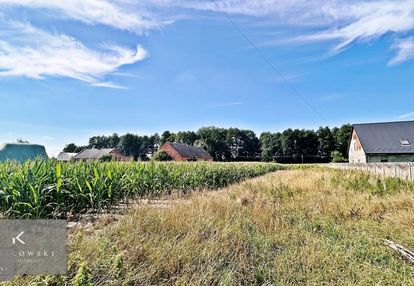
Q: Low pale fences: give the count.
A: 1